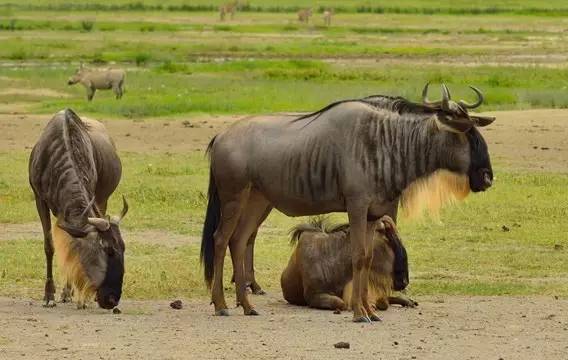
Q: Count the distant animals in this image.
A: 4